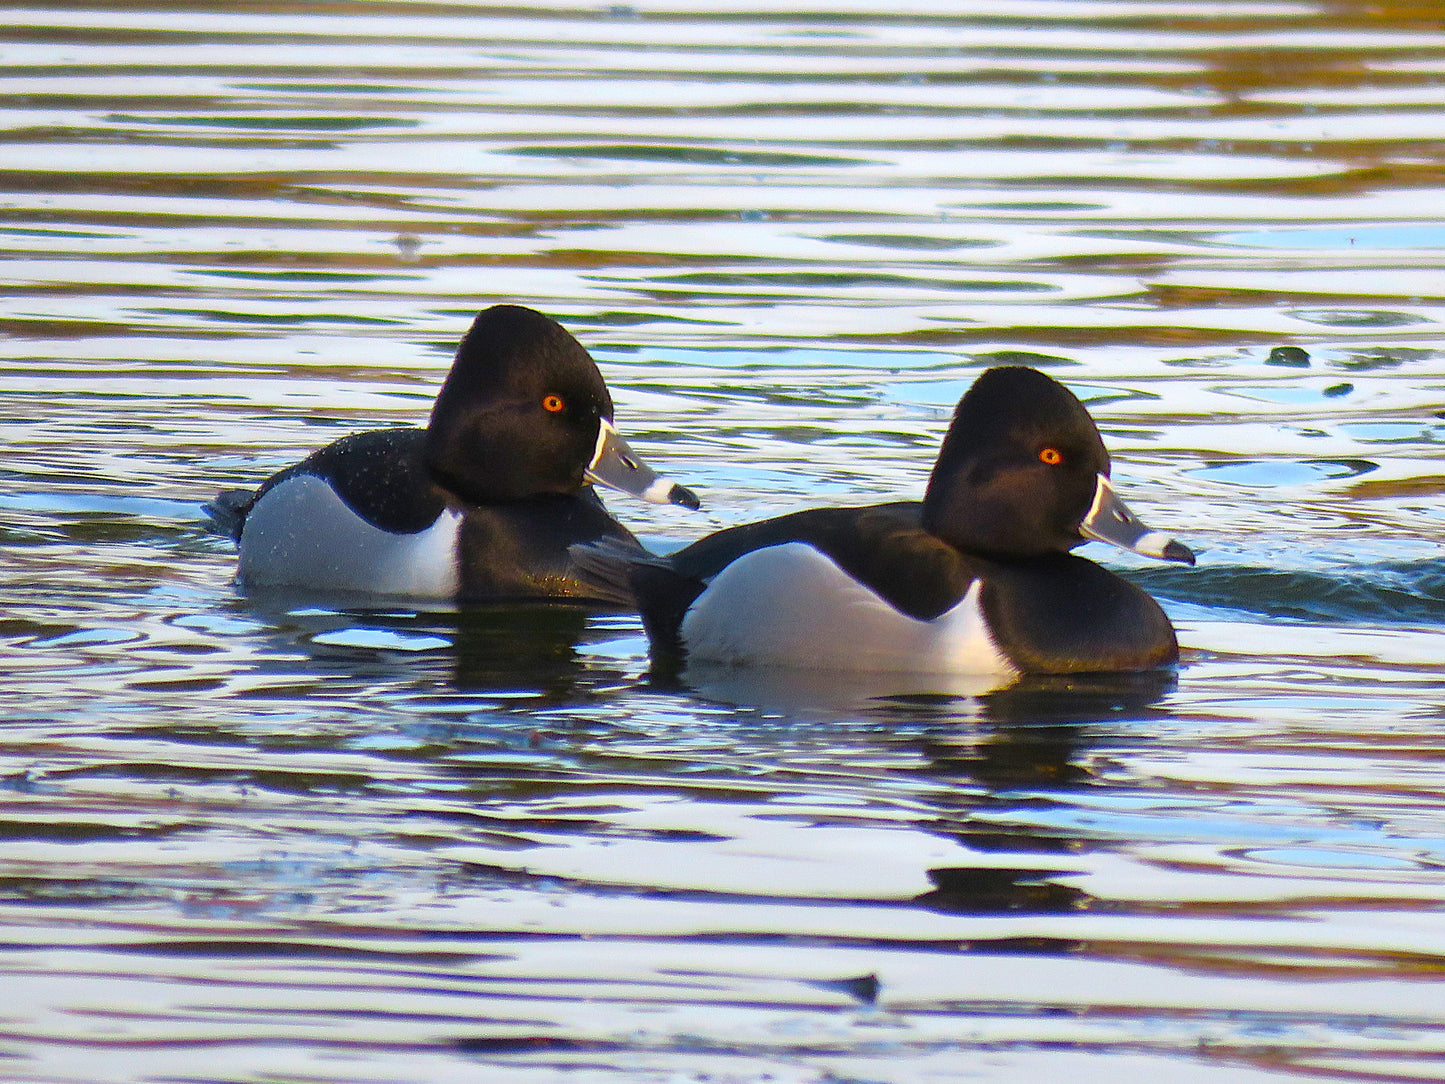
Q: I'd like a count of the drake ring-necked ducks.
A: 2